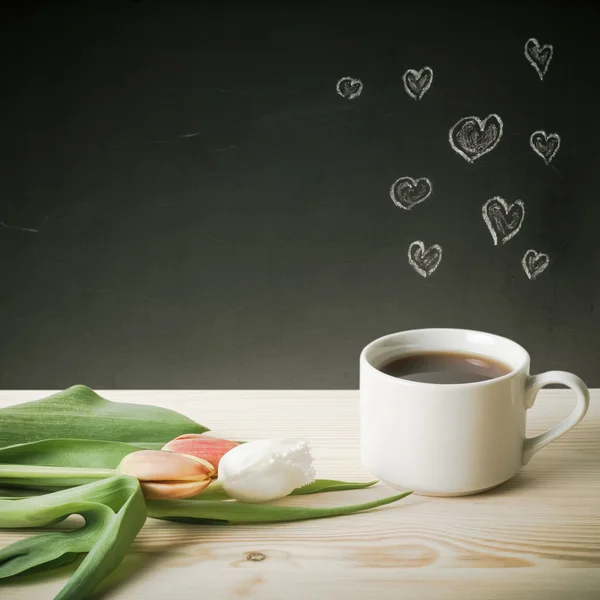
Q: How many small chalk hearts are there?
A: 9